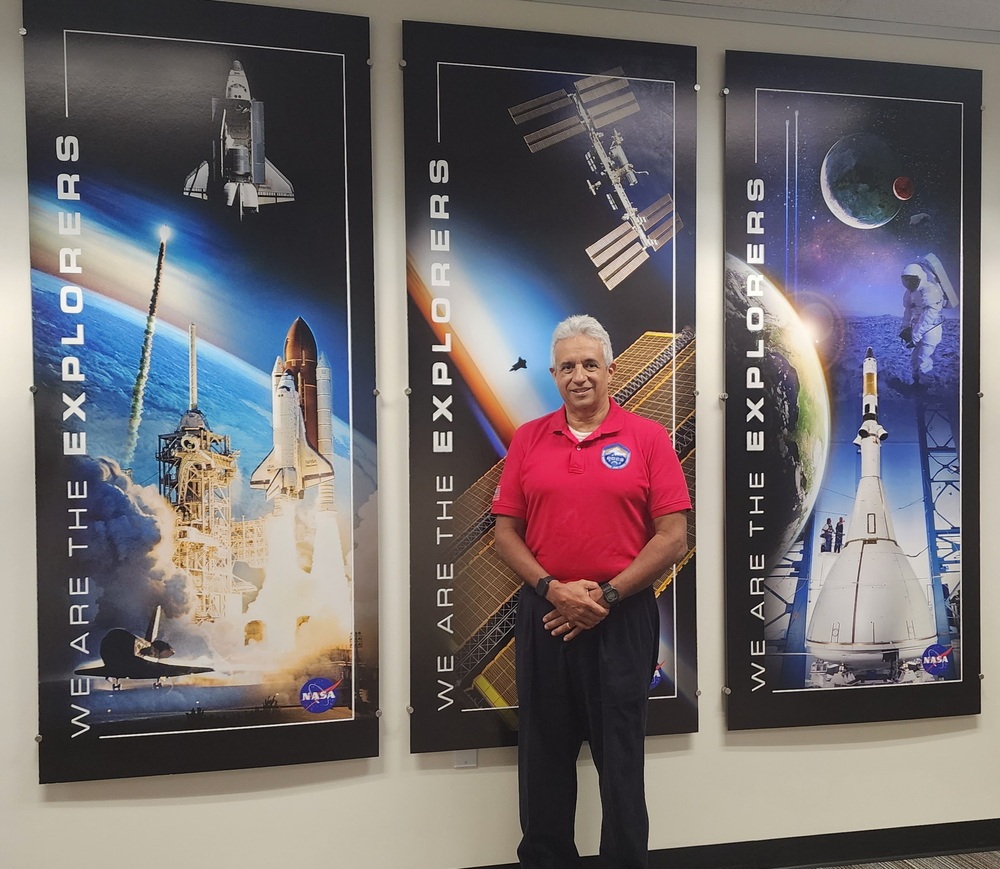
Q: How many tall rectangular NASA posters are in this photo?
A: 3